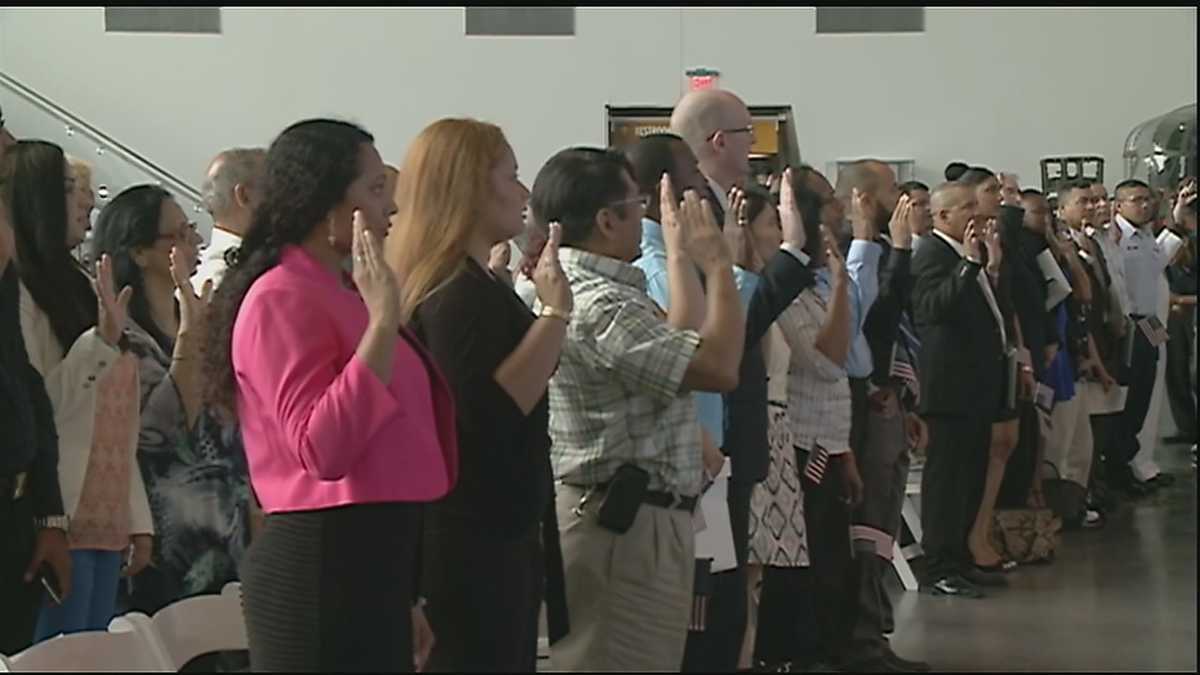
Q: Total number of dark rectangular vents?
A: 3